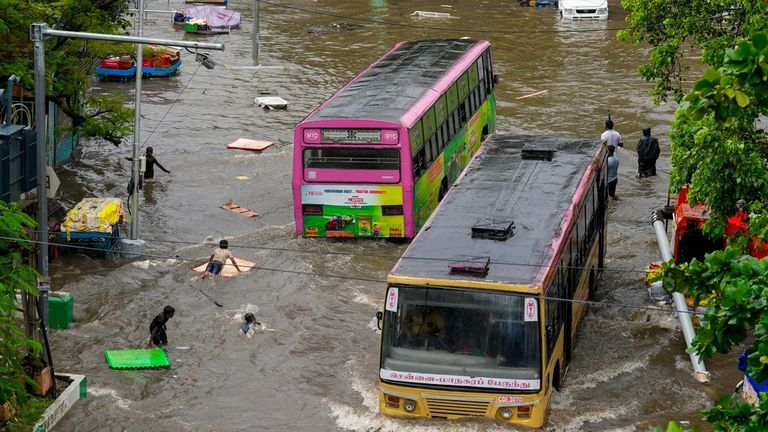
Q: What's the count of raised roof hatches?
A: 3